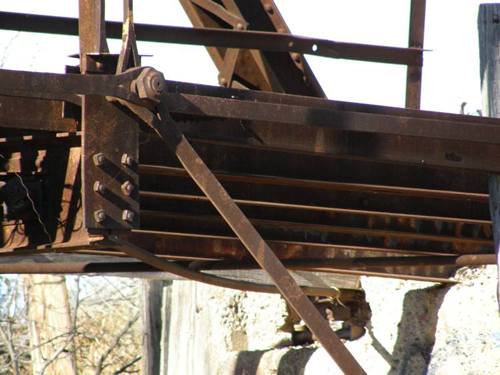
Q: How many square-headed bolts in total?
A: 6